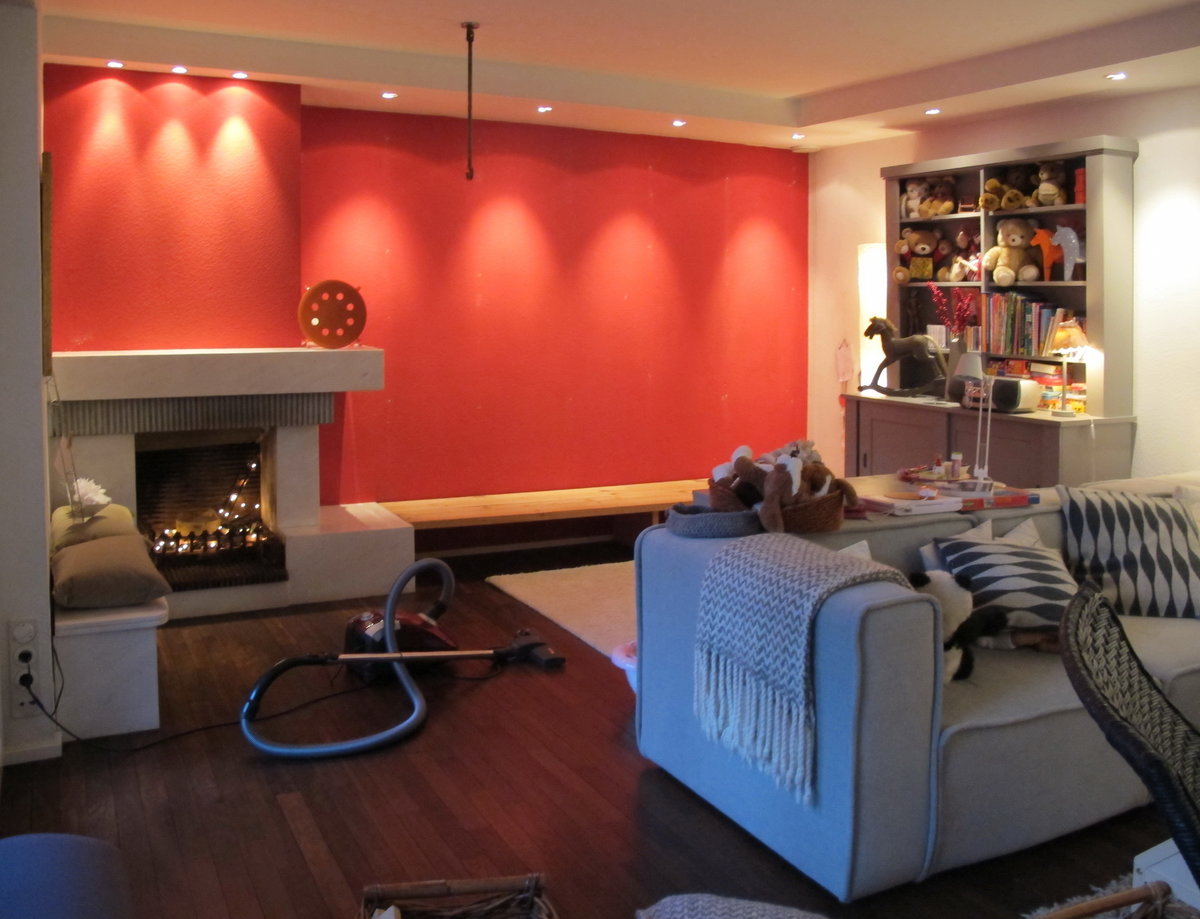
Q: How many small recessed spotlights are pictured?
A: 9